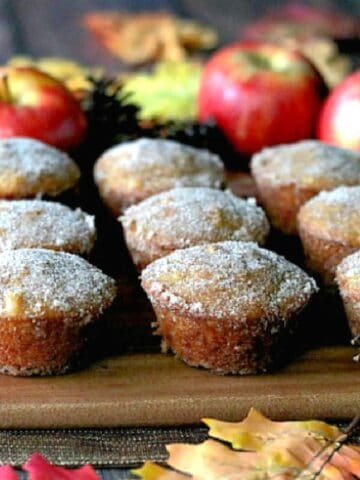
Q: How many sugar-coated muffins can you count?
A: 9